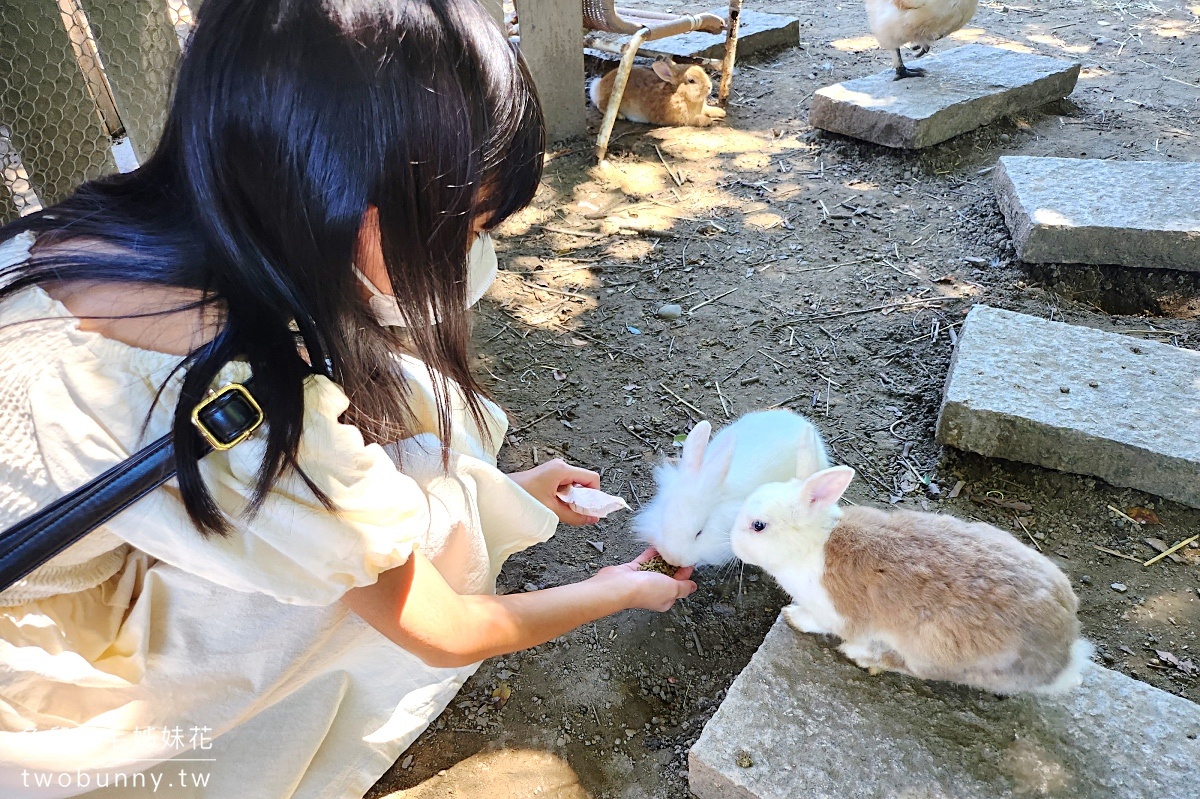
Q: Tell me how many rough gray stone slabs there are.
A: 5